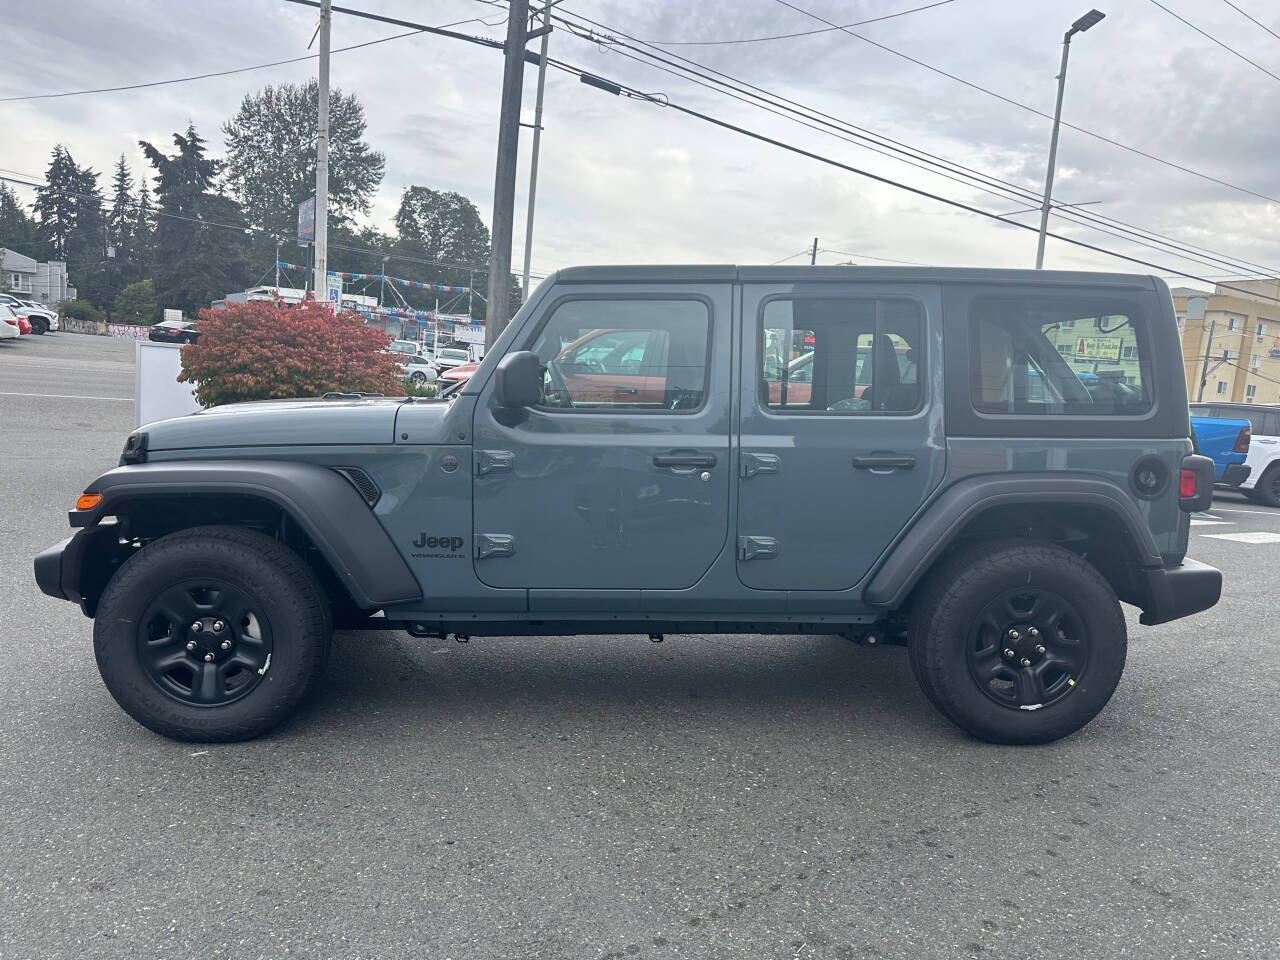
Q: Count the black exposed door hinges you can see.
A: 0